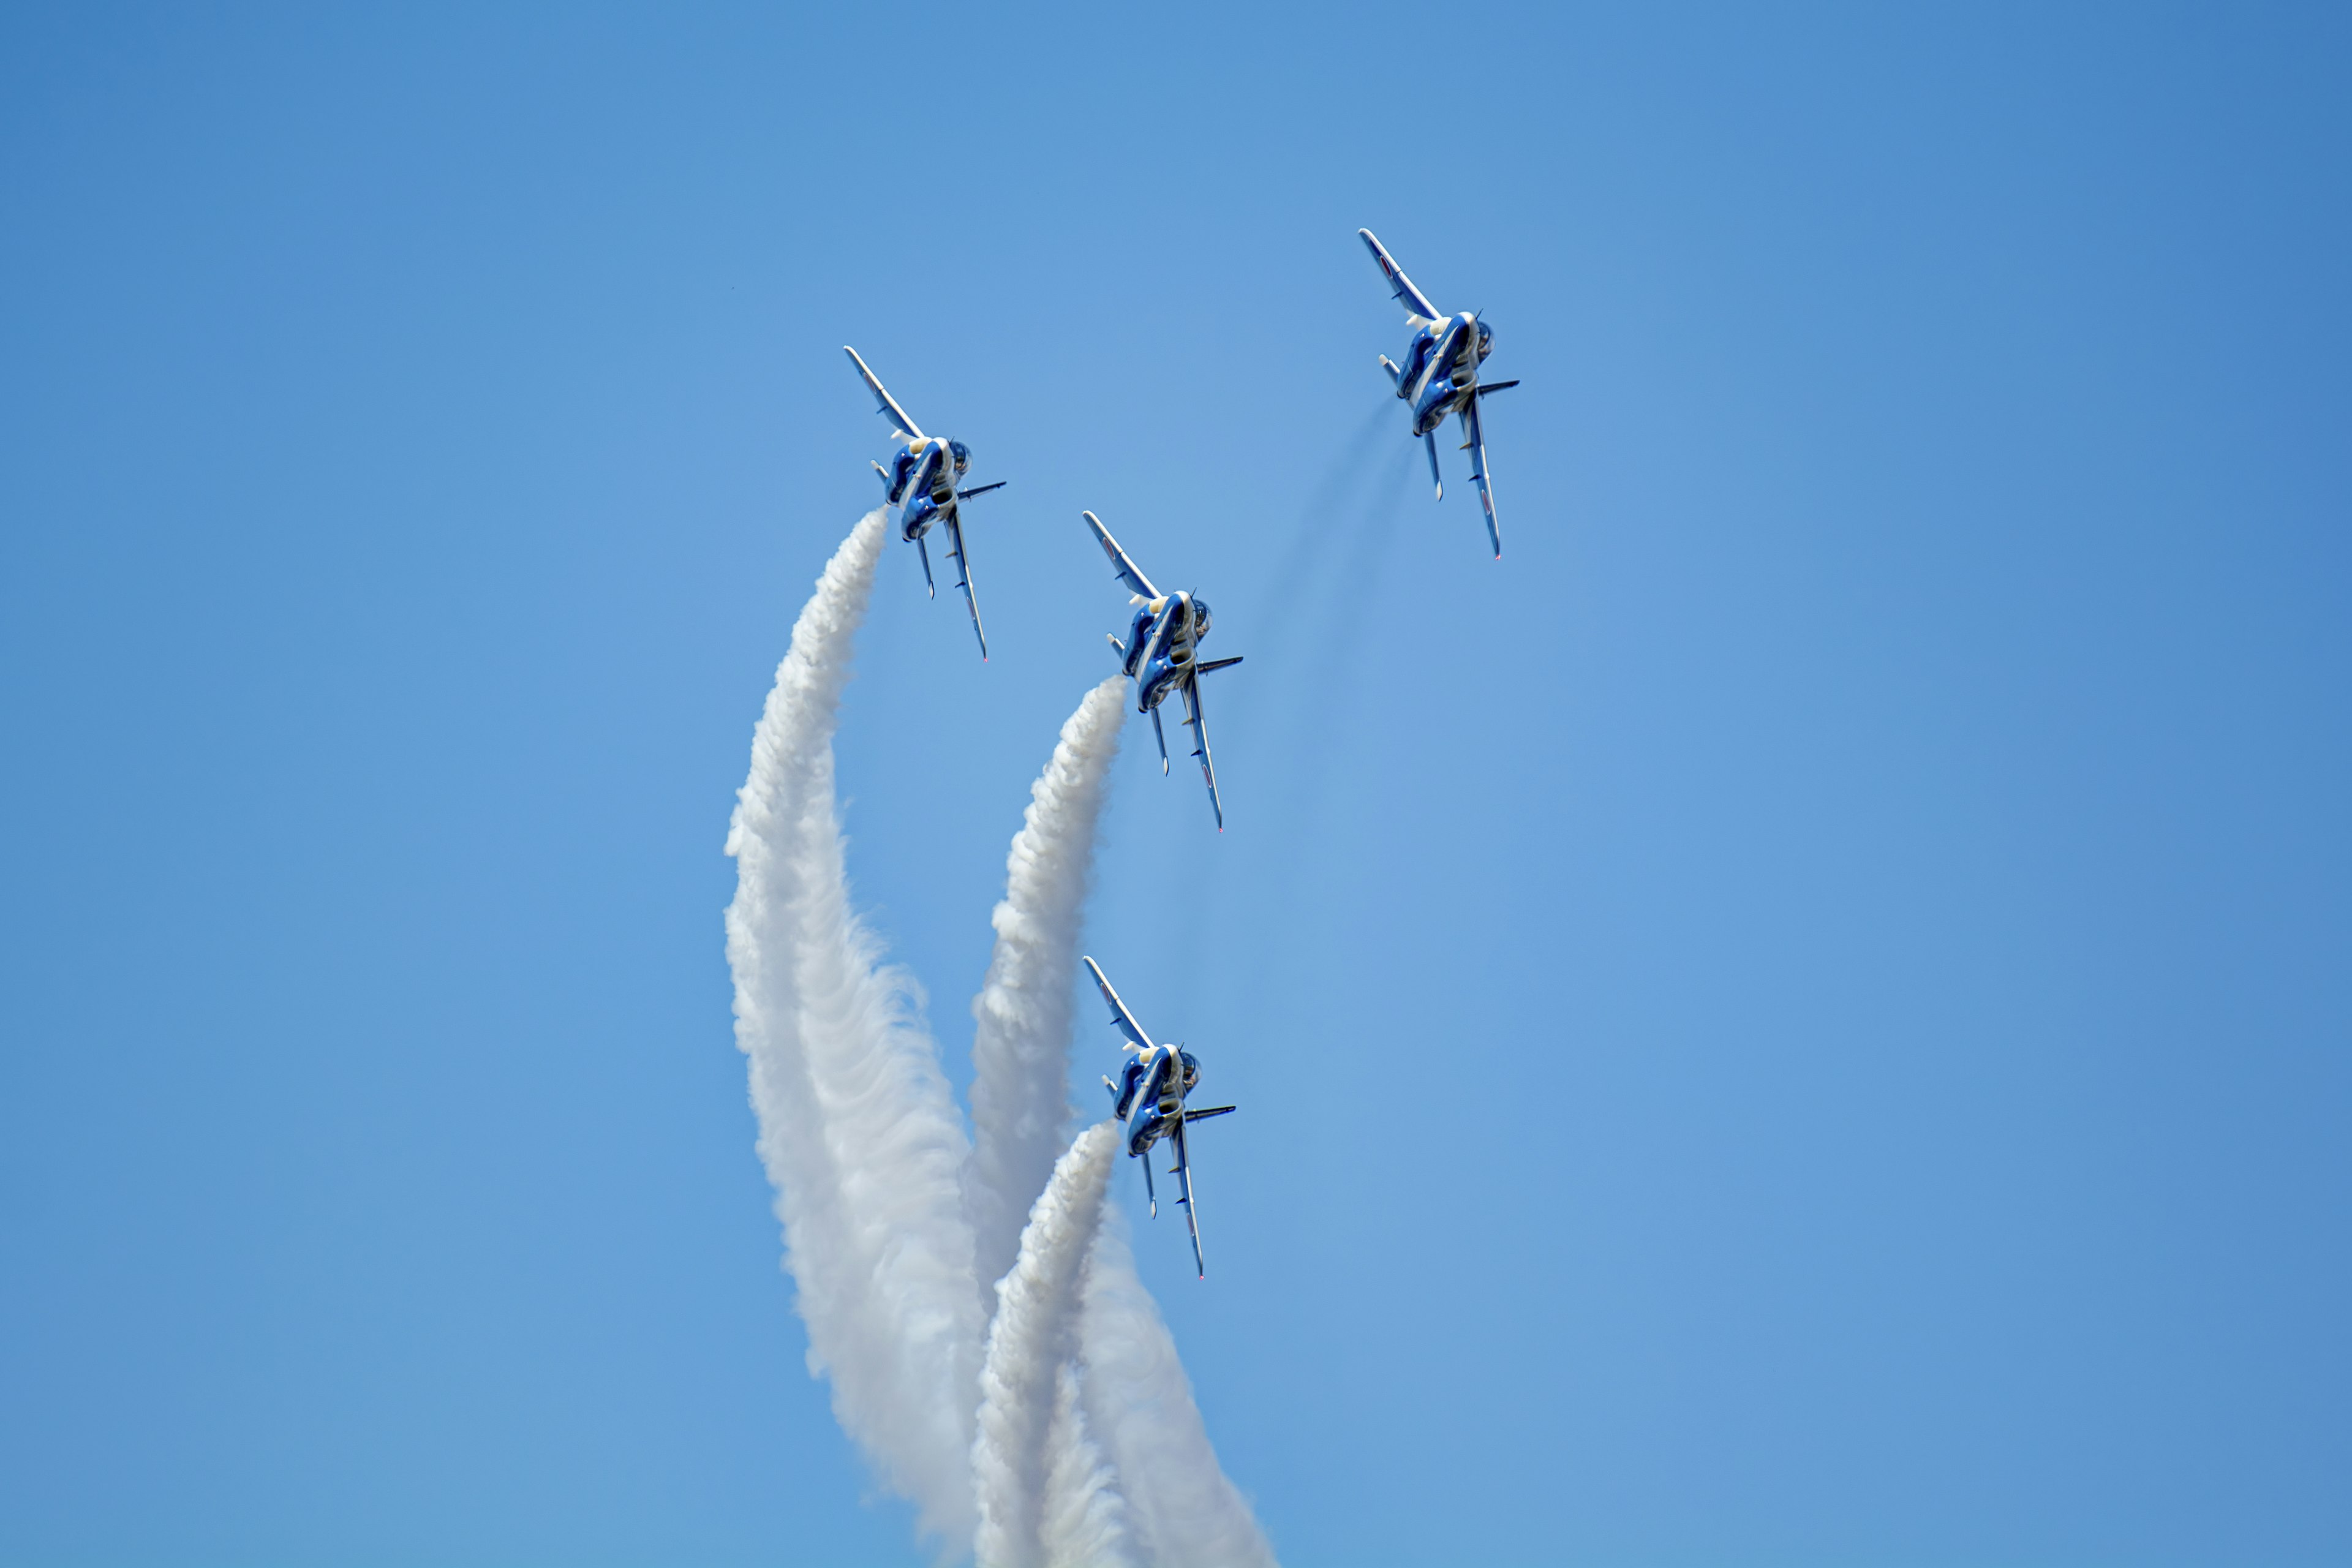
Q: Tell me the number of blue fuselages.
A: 4